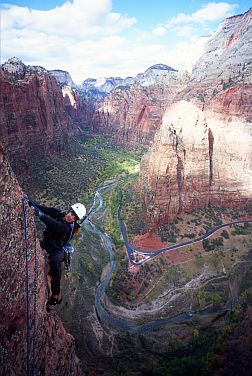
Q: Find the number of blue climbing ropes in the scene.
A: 2